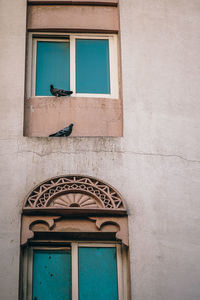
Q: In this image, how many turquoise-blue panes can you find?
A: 4